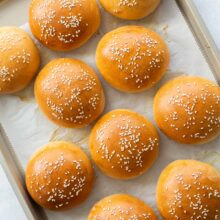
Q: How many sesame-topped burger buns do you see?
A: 10